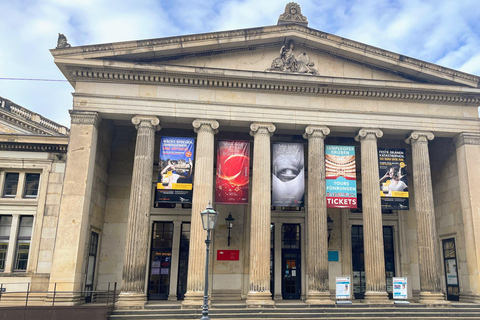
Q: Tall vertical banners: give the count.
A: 5